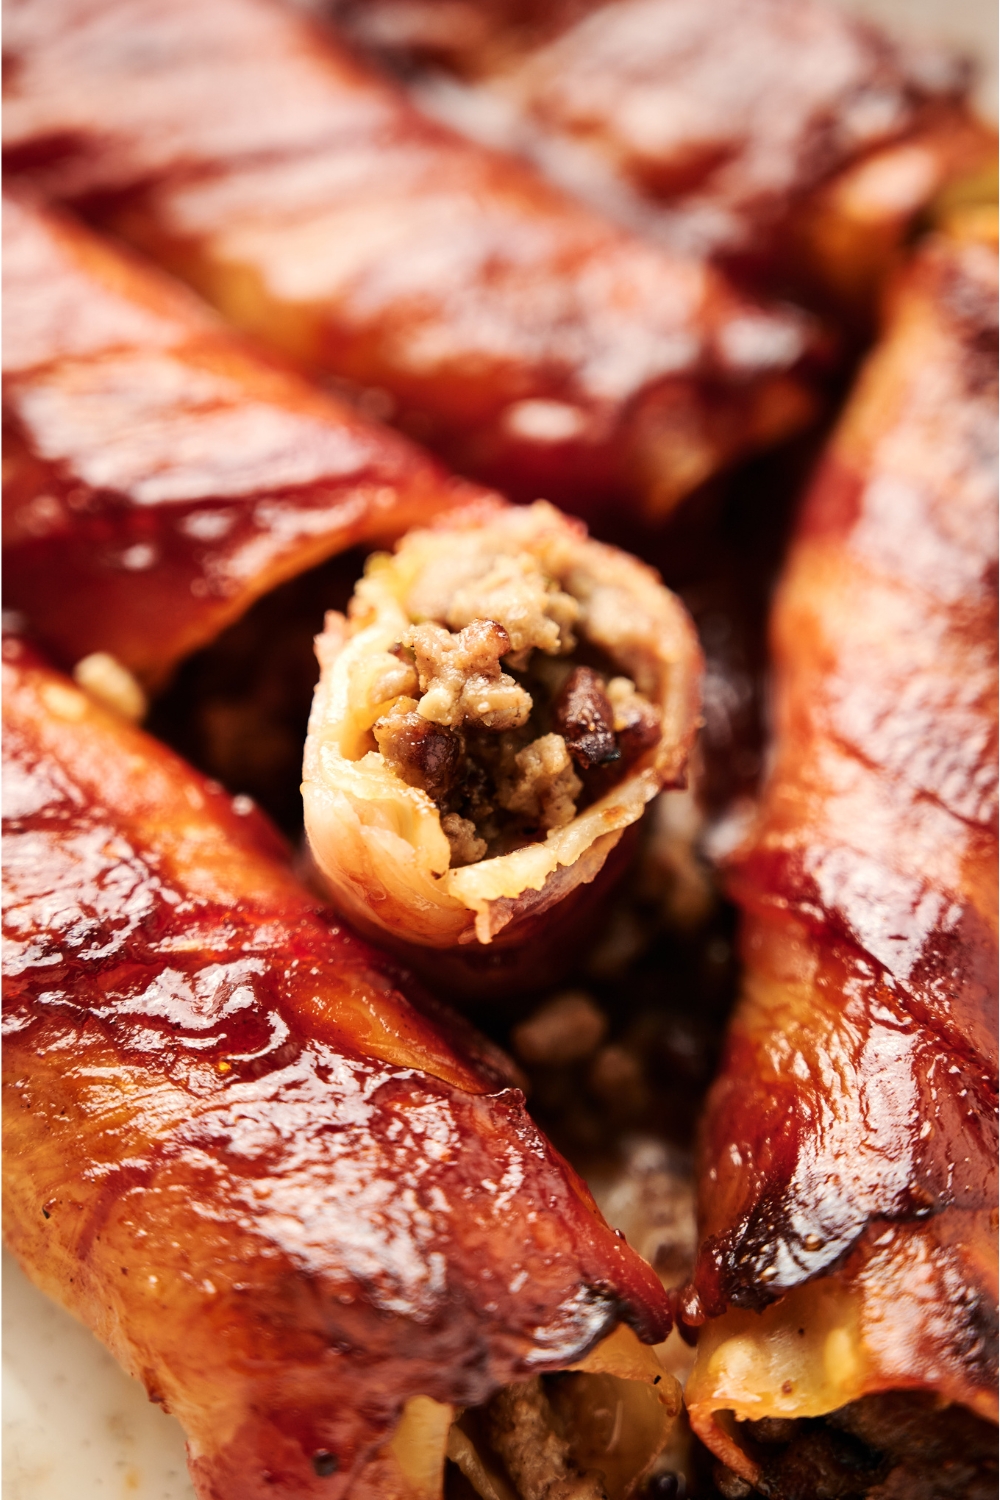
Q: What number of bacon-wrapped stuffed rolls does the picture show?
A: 6